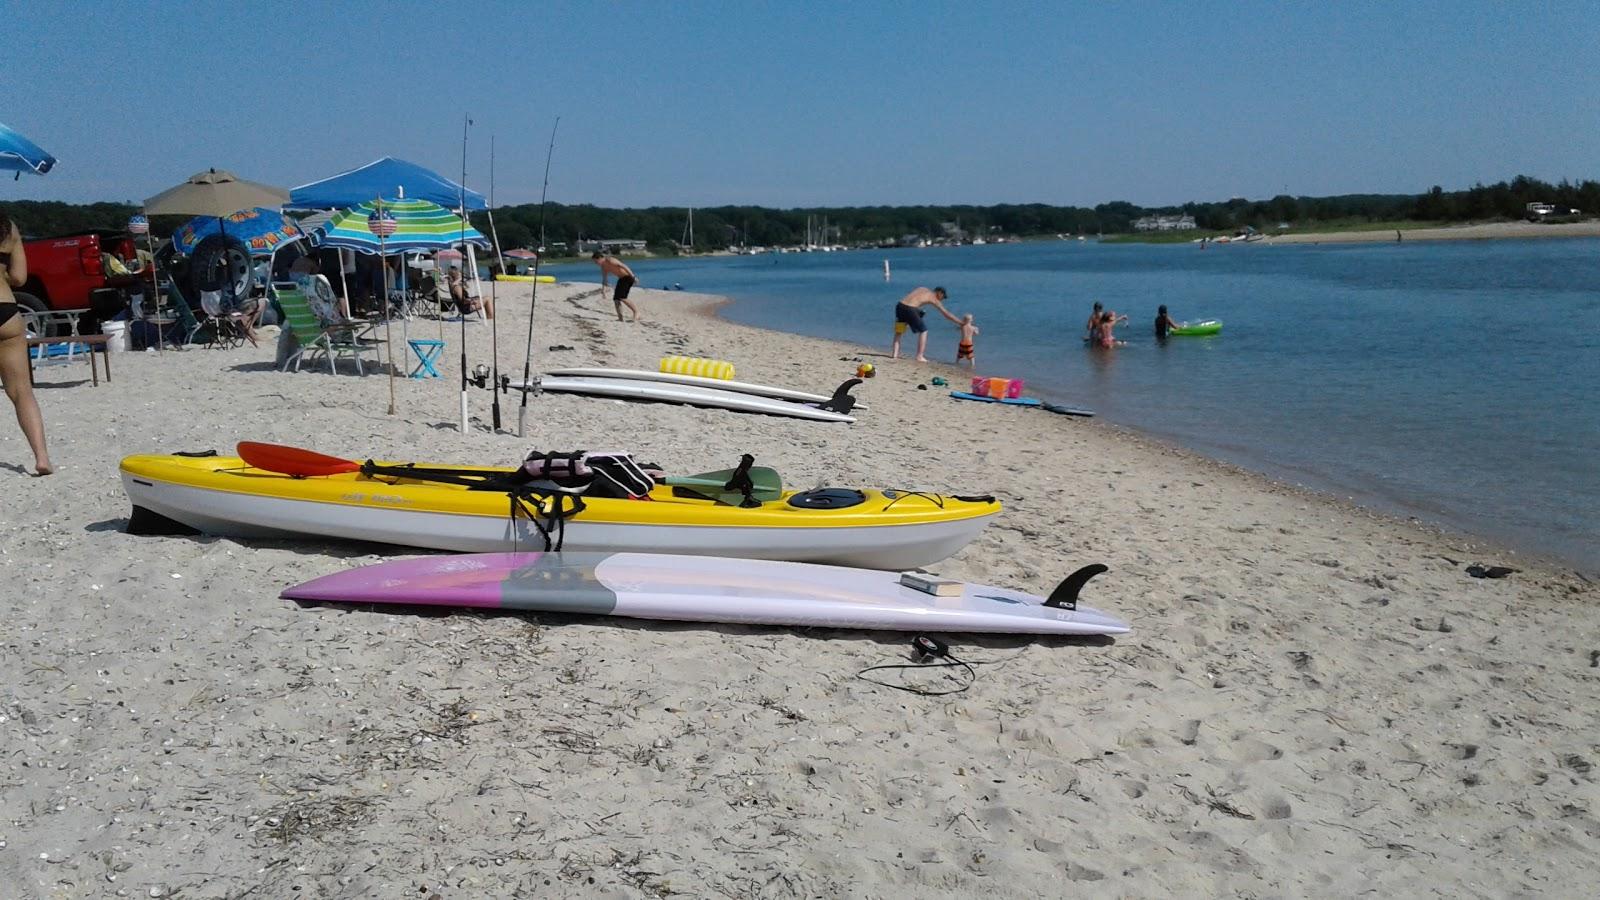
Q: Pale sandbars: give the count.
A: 1